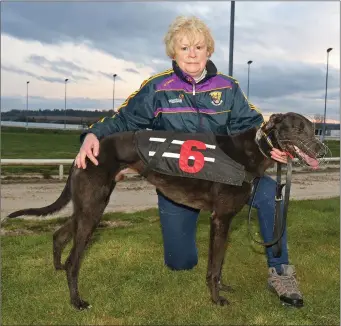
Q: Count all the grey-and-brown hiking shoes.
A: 1